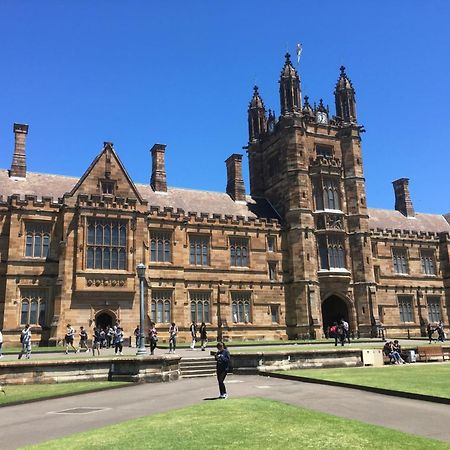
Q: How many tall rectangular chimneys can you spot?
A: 4